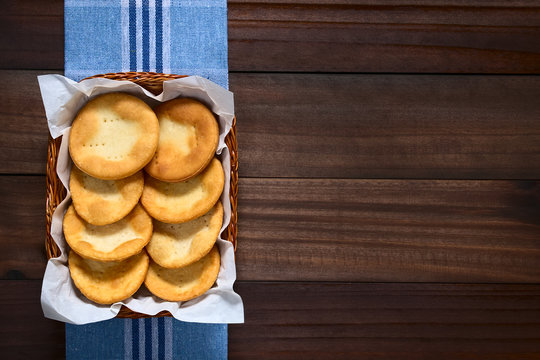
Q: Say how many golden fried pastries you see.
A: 8